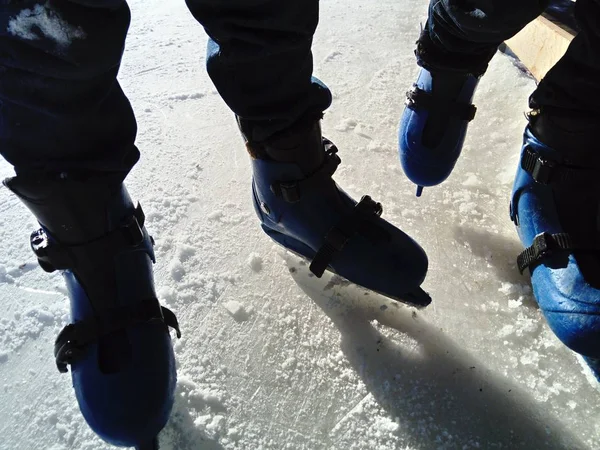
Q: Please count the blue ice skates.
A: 4